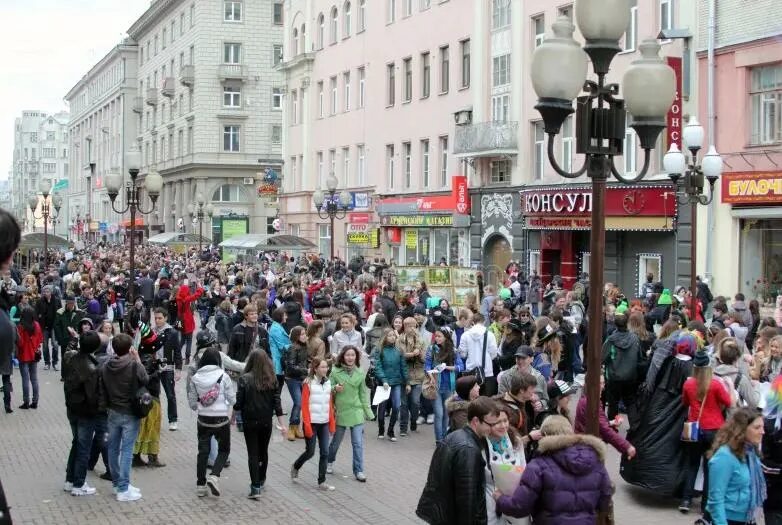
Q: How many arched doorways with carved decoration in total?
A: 1